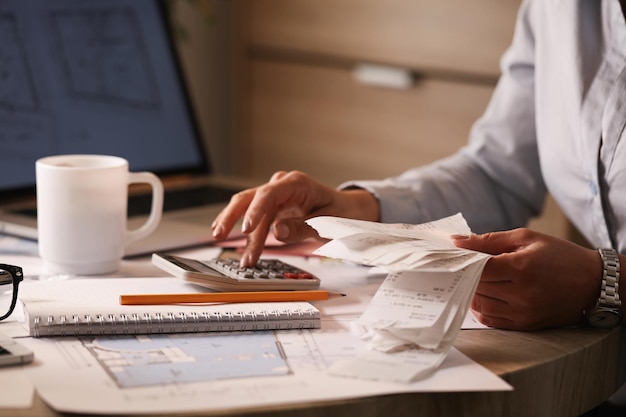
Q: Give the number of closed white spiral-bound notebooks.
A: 1